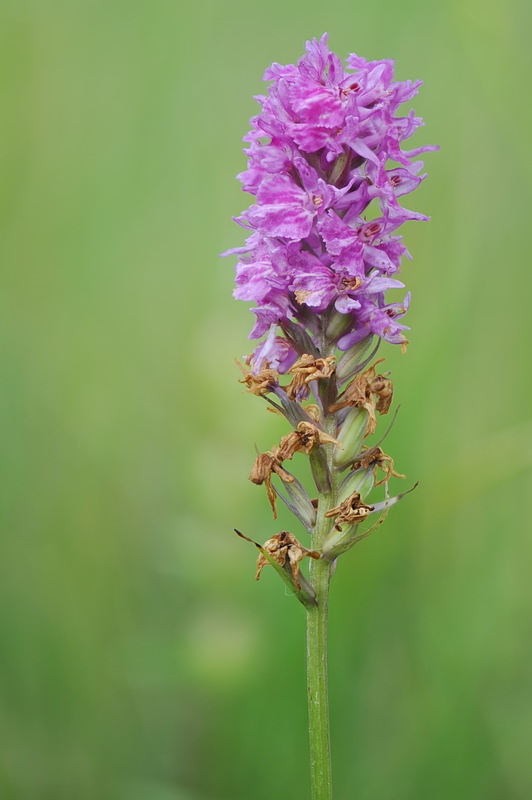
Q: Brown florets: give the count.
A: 8